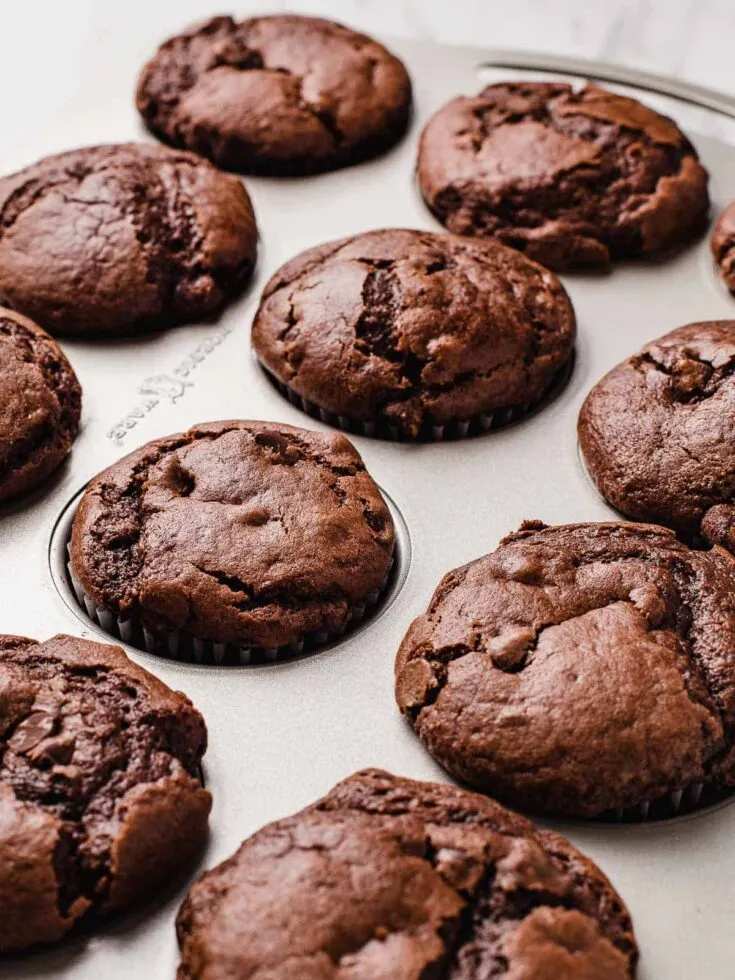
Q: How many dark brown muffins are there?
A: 11